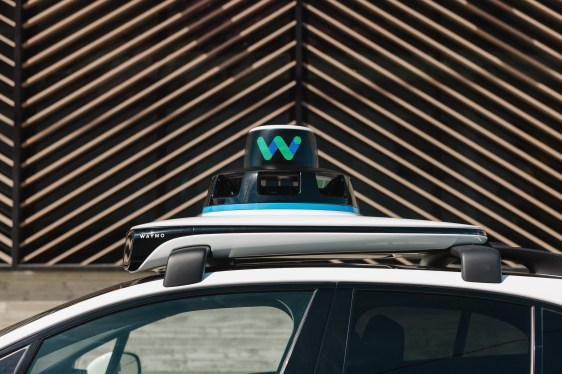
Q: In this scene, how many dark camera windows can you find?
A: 3